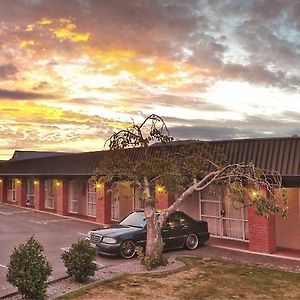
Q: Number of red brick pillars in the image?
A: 7